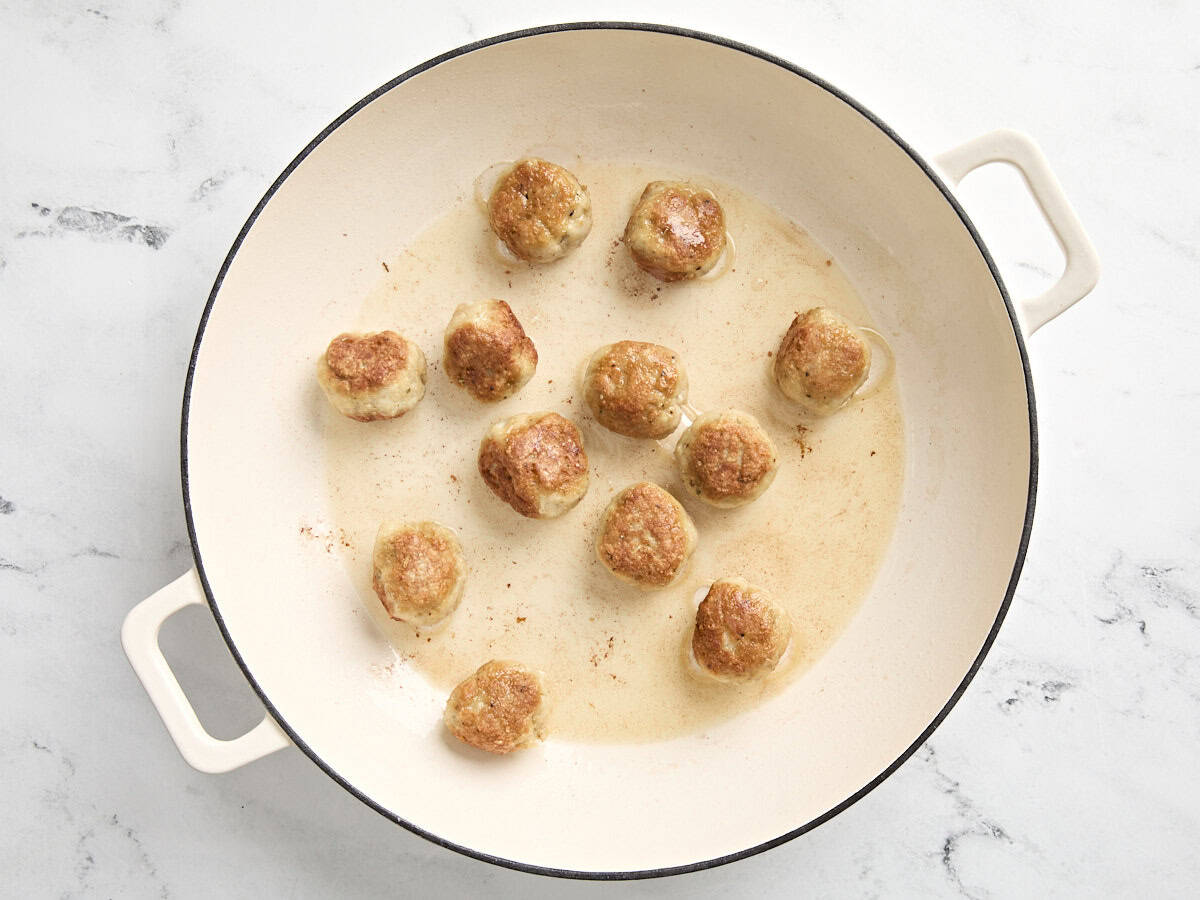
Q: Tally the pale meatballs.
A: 12